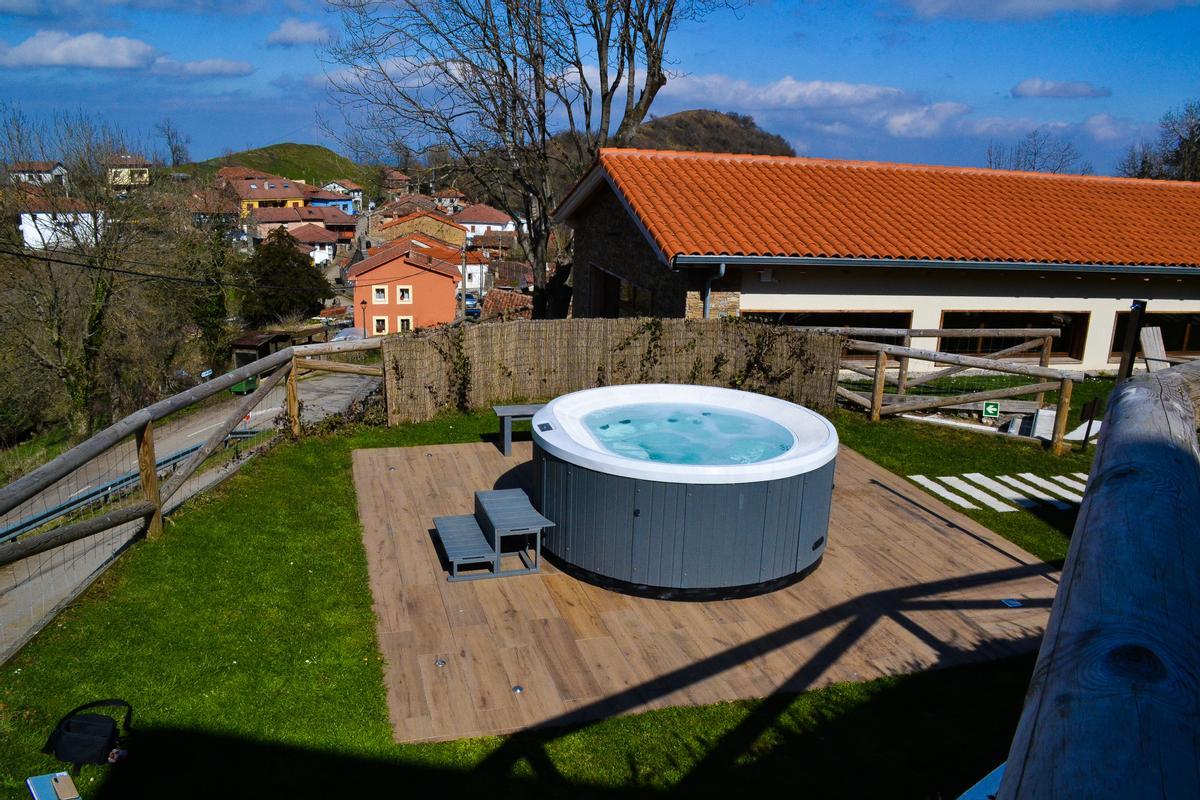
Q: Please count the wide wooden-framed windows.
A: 3